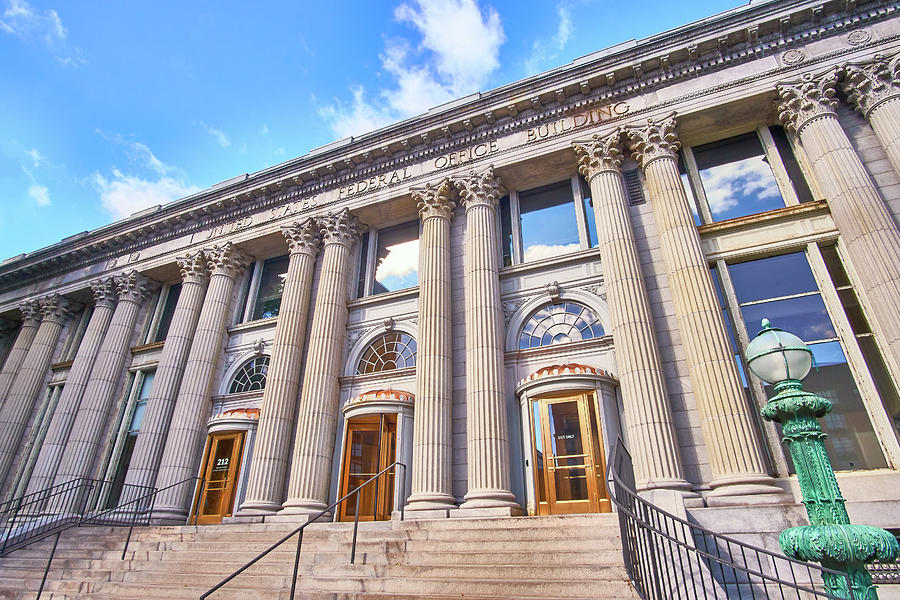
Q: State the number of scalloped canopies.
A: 3